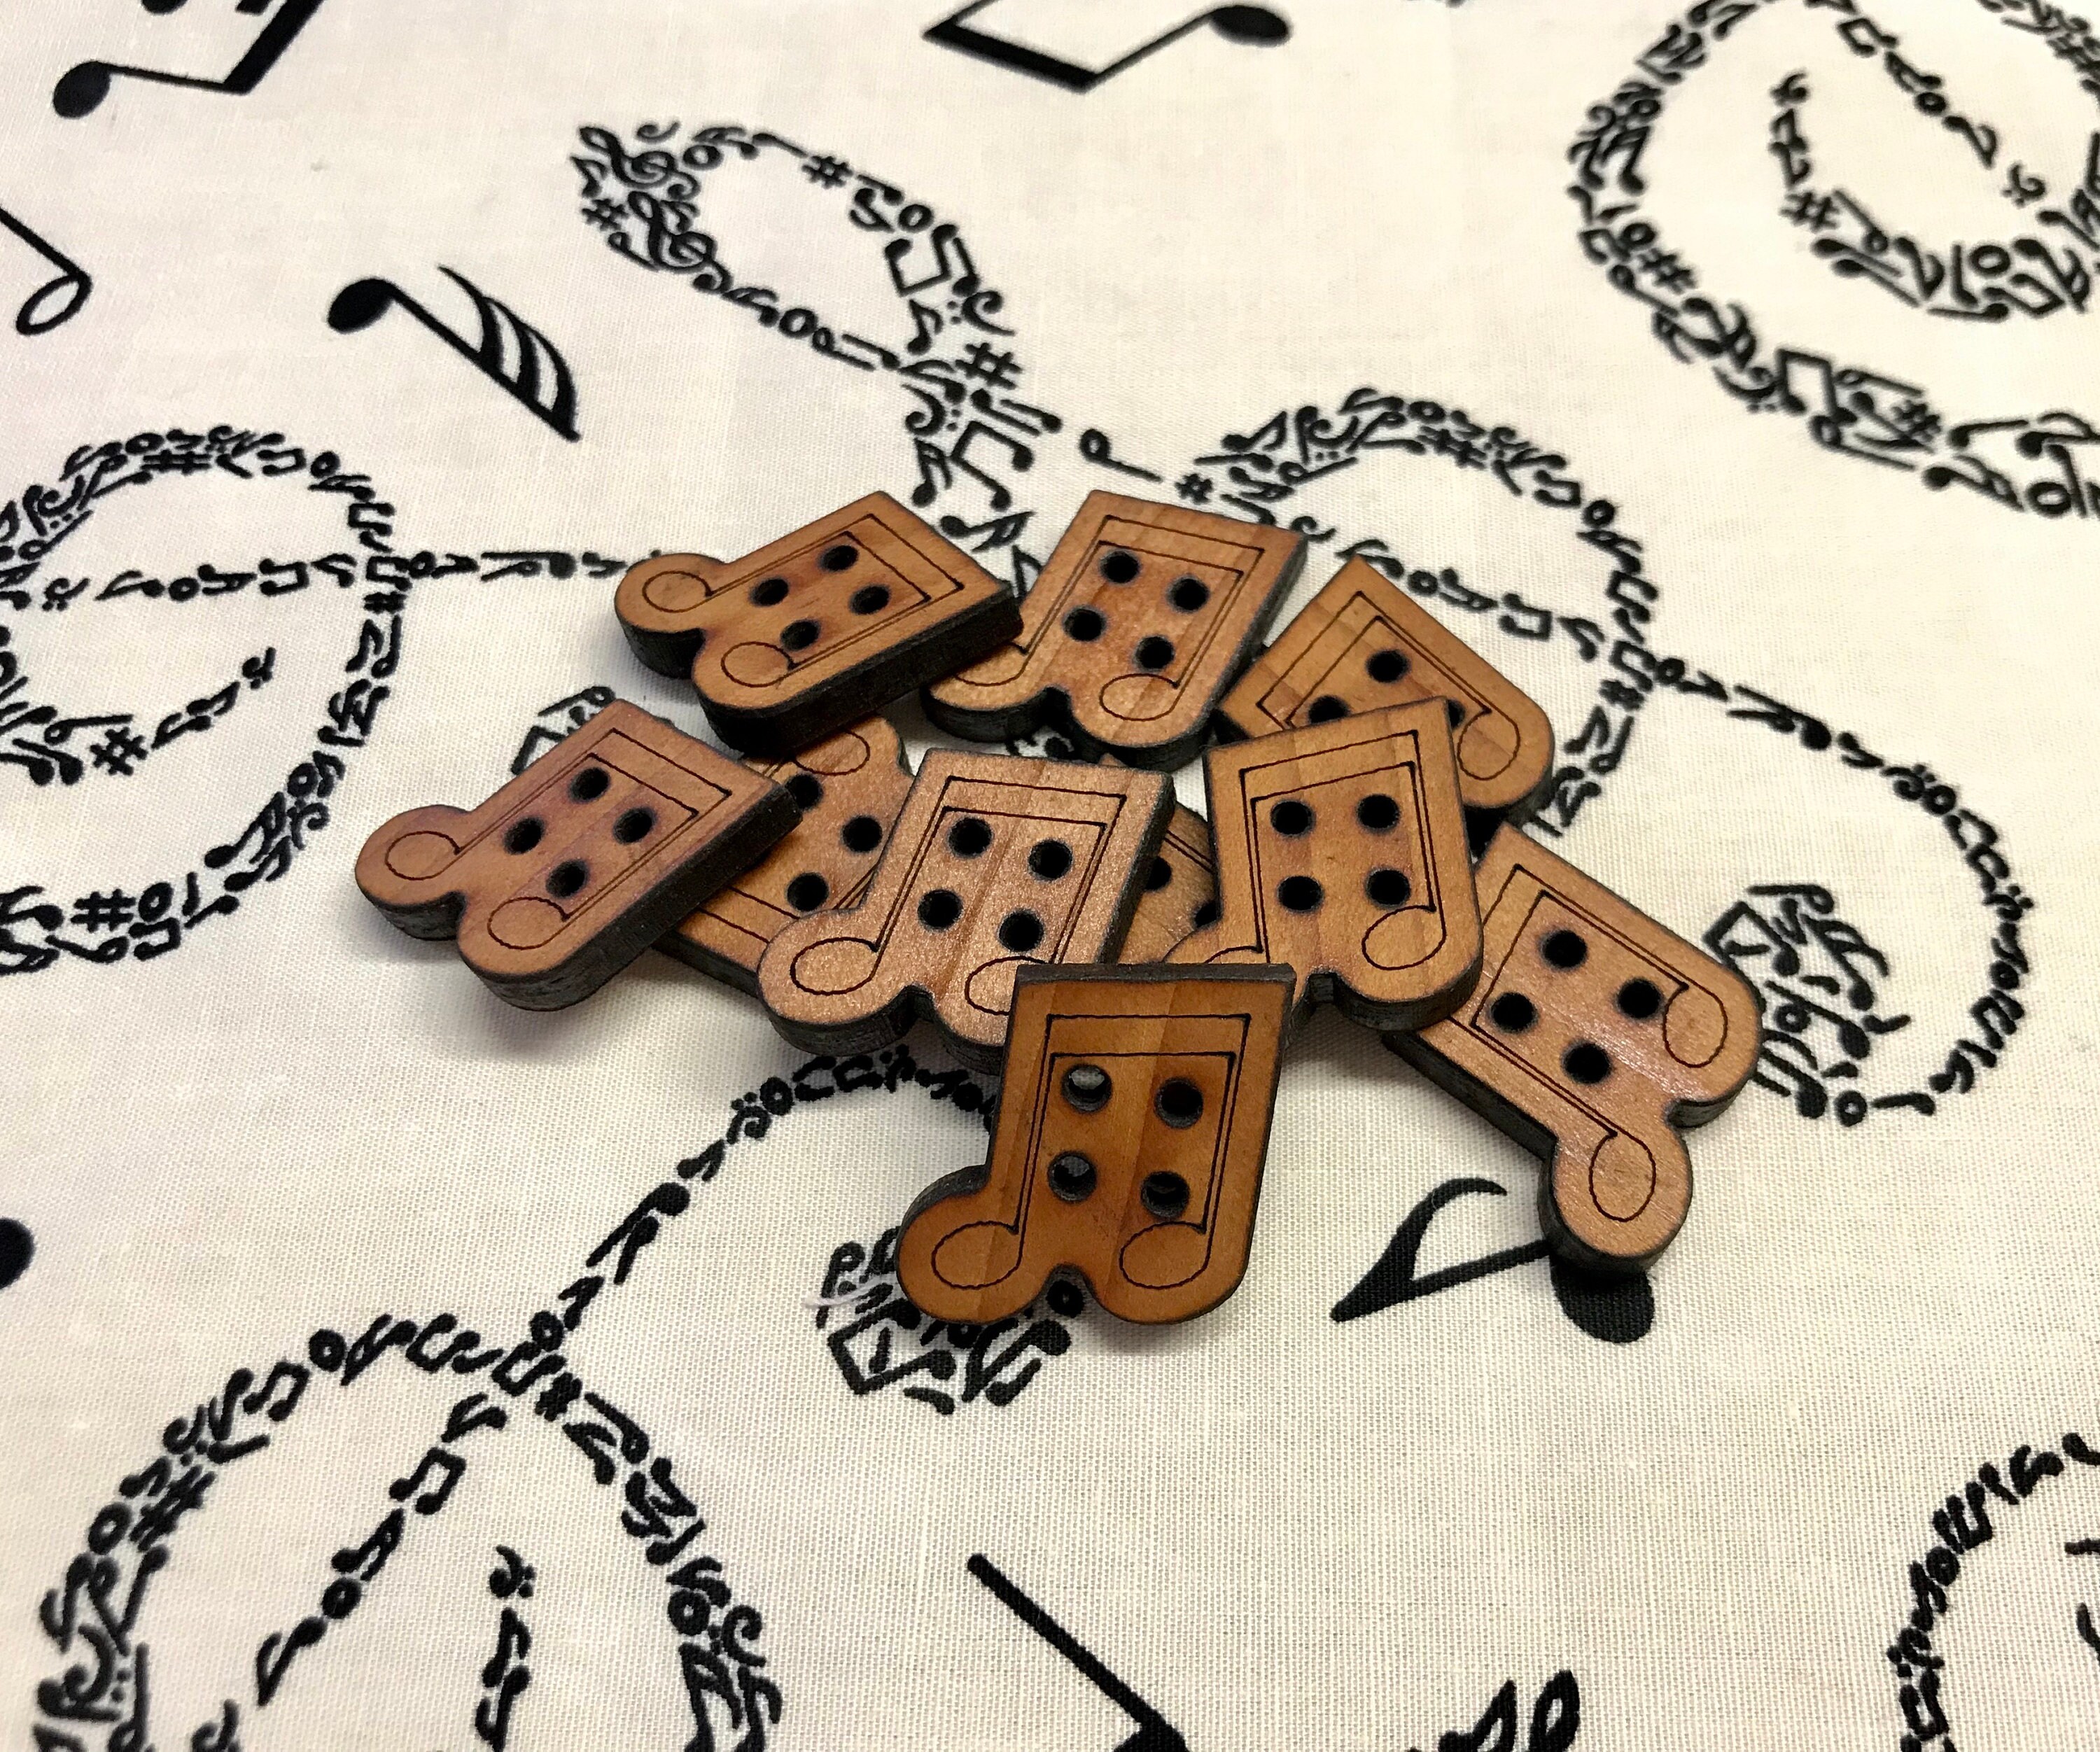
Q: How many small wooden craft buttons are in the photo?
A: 10